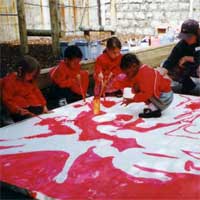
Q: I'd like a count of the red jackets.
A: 4